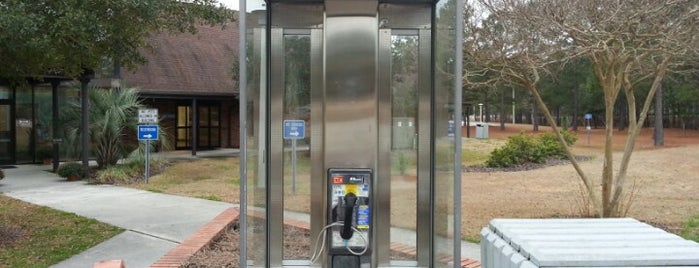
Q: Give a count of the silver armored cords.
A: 1